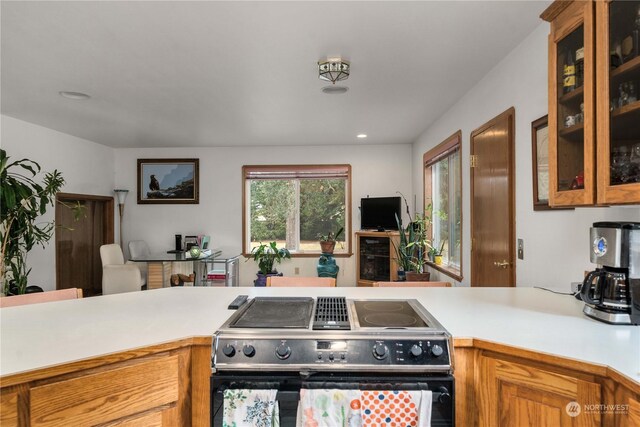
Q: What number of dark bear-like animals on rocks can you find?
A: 1